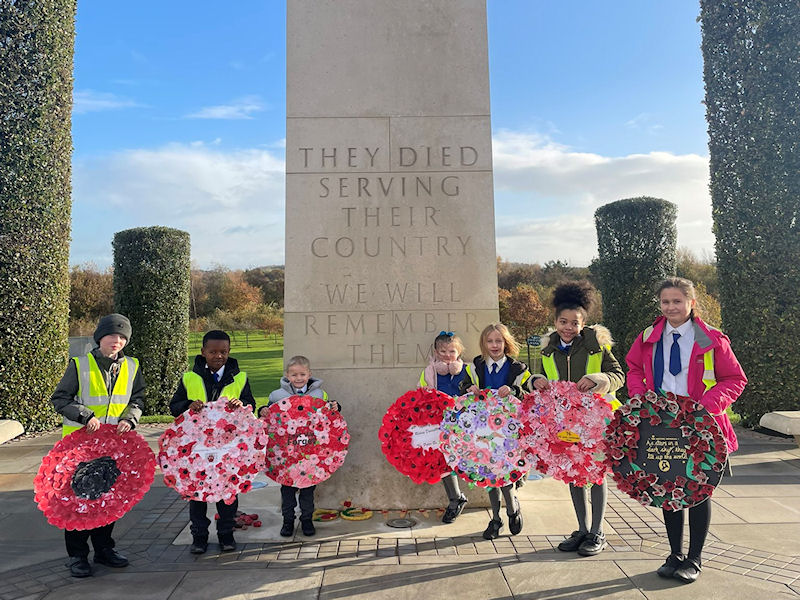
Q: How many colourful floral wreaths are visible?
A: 7